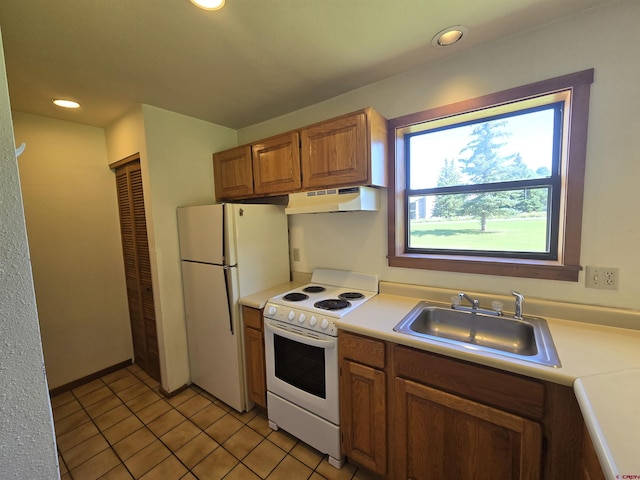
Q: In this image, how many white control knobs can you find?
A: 5